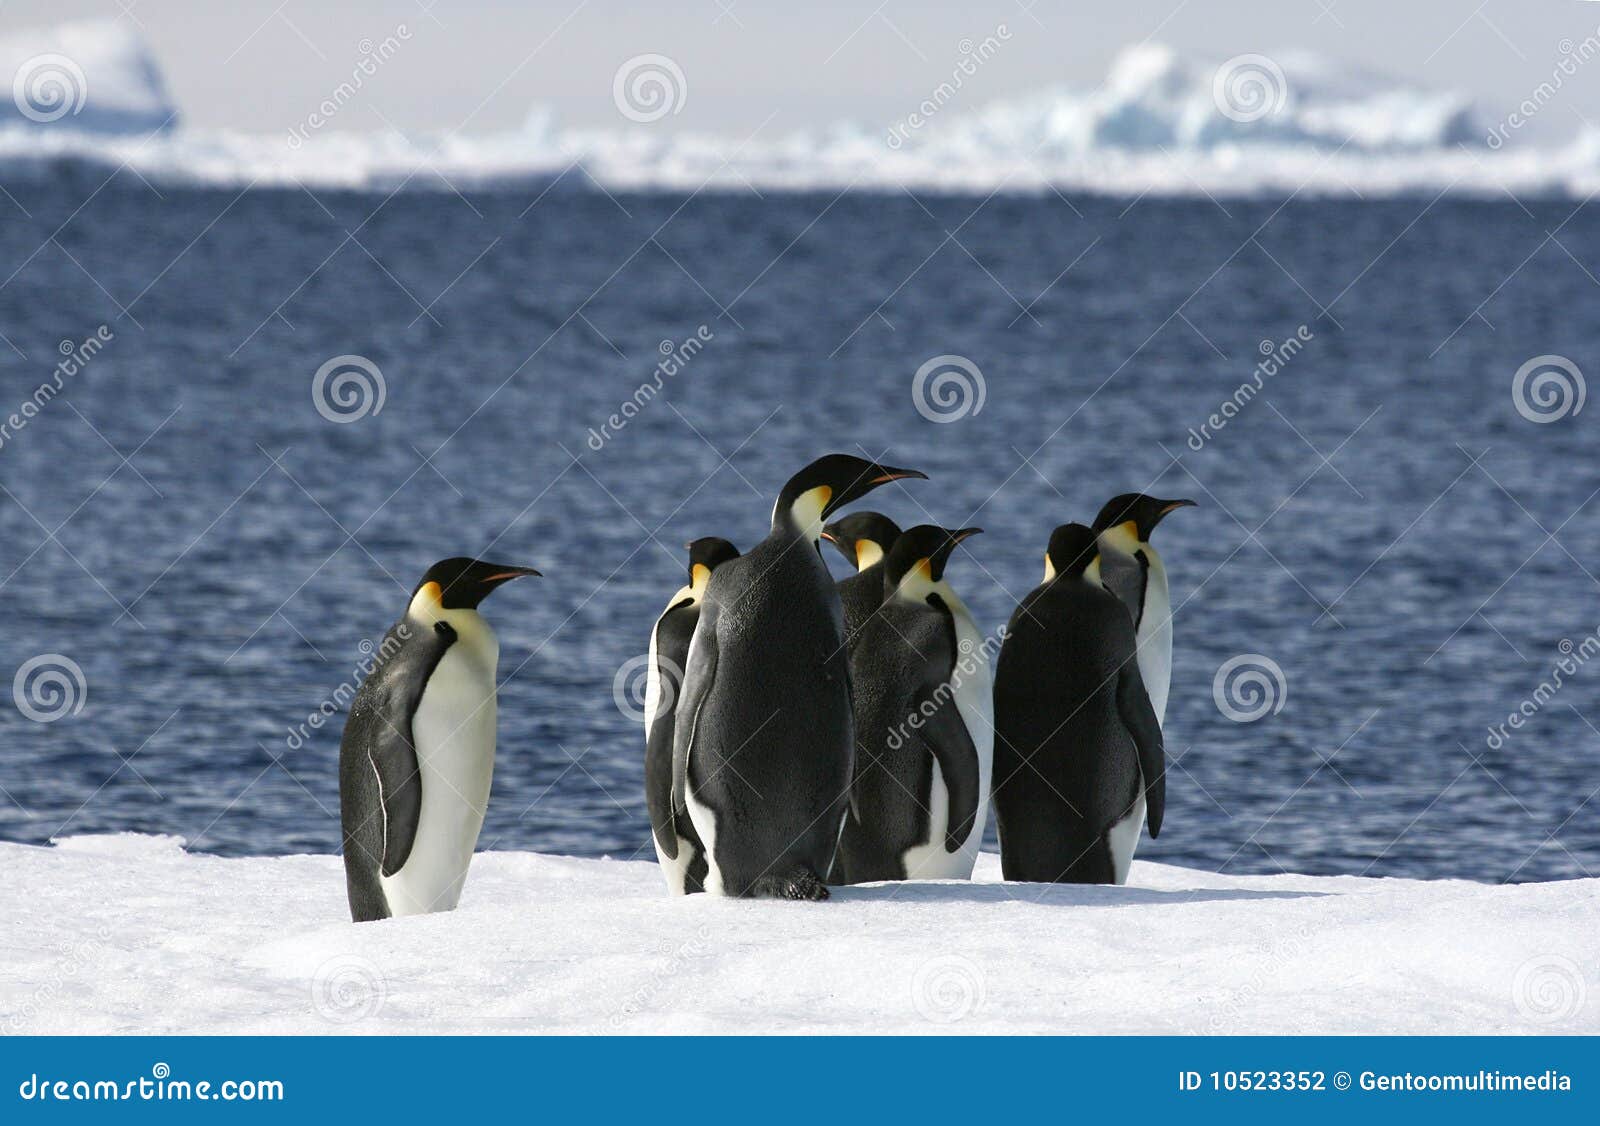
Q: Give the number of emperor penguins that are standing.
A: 7